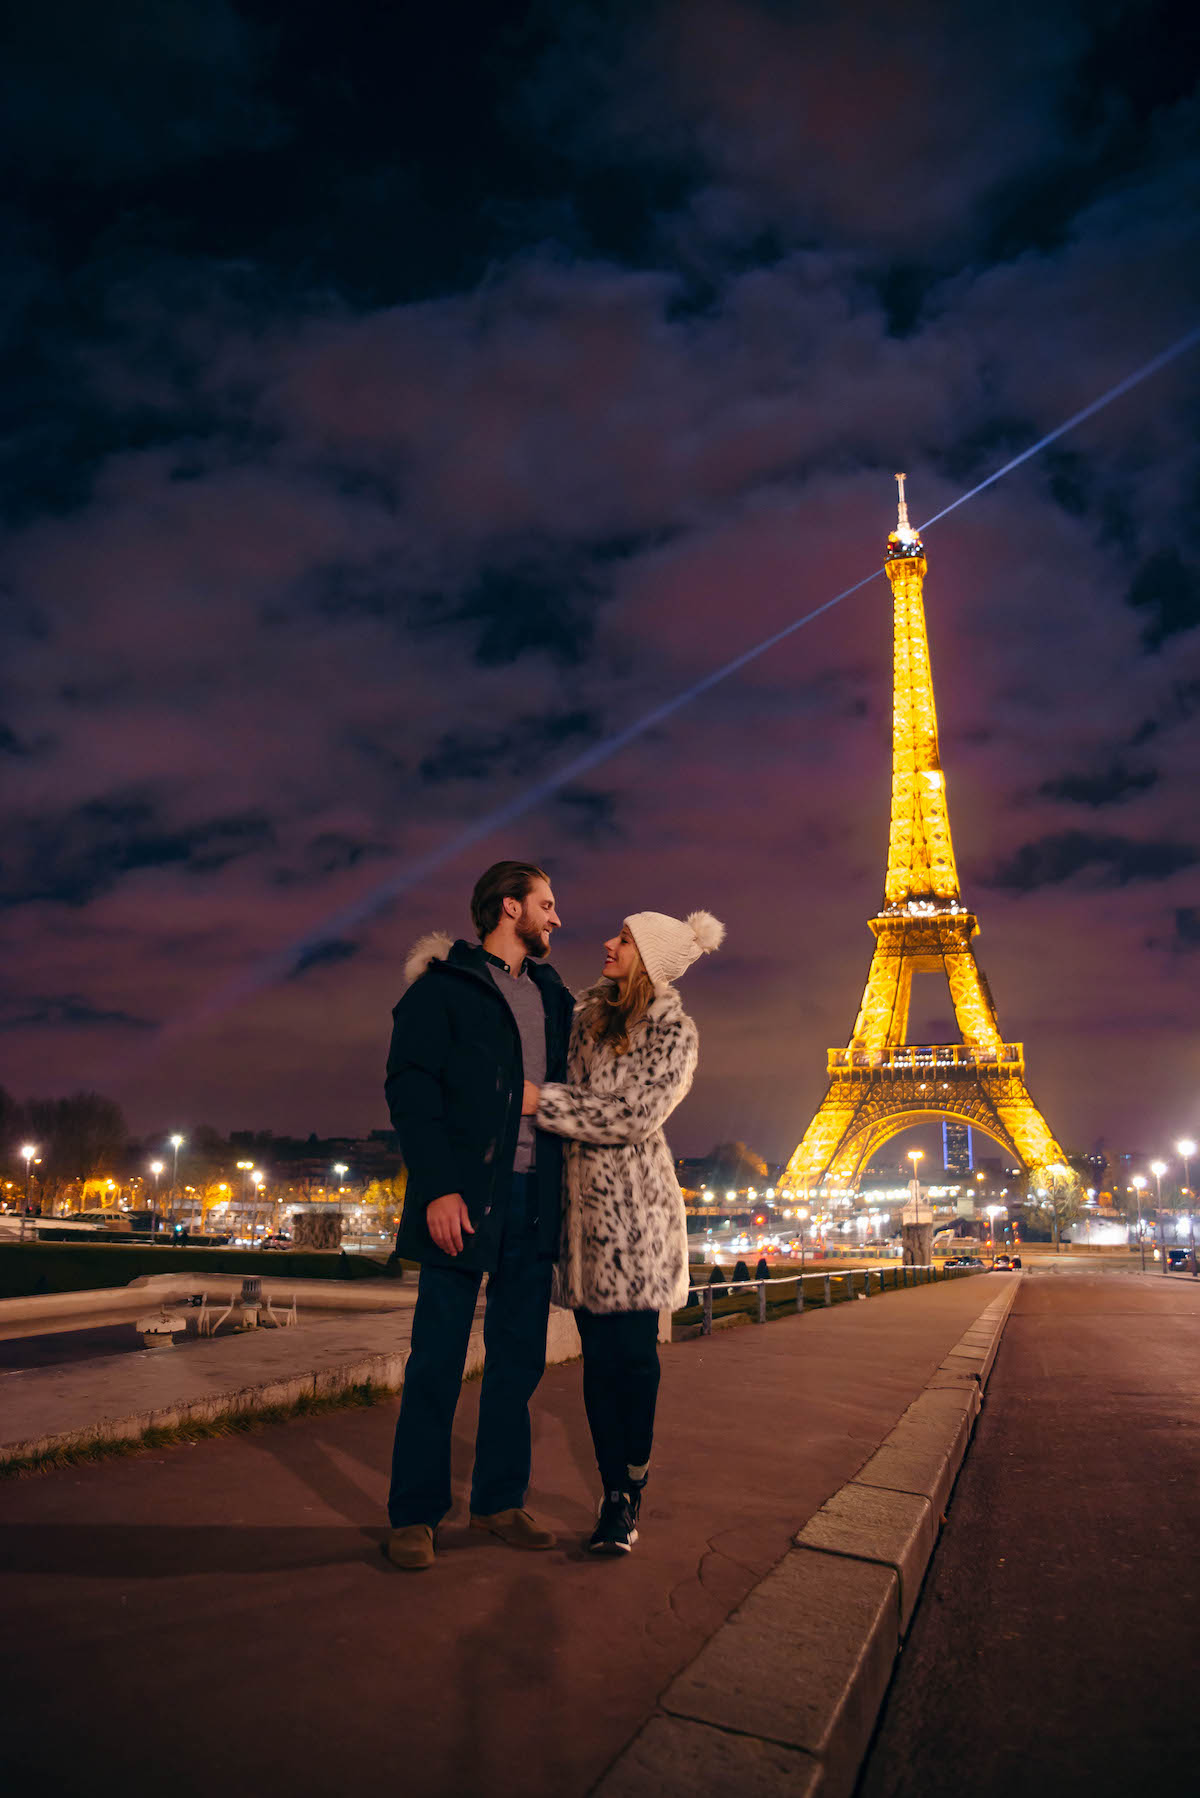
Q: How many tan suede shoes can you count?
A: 2